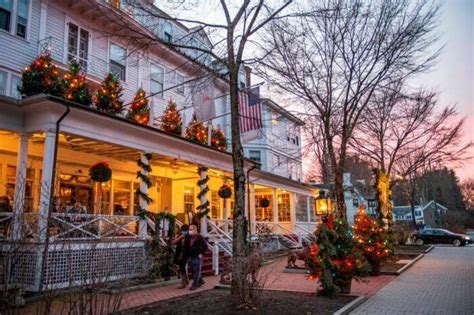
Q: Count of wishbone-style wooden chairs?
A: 0